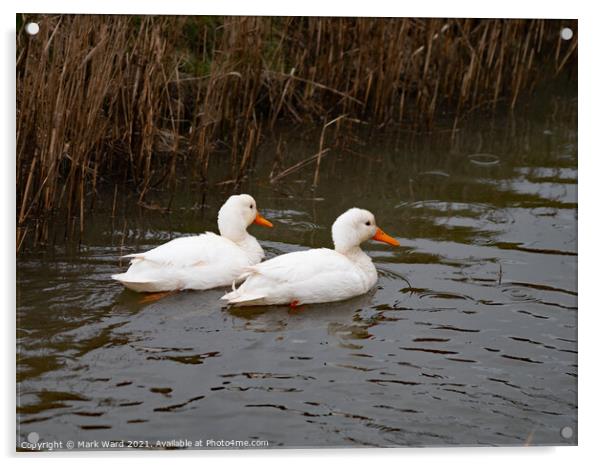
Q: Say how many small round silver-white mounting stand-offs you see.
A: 4